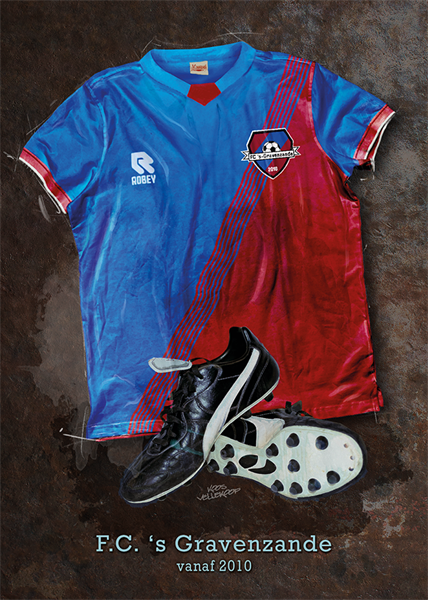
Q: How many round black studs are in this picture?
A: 12